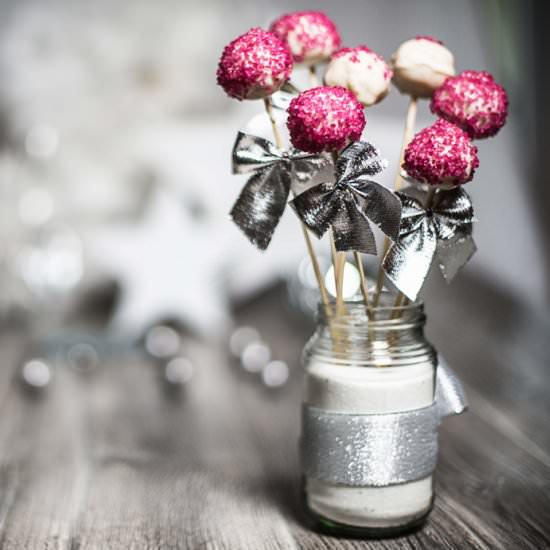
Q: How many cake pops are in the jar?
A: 7